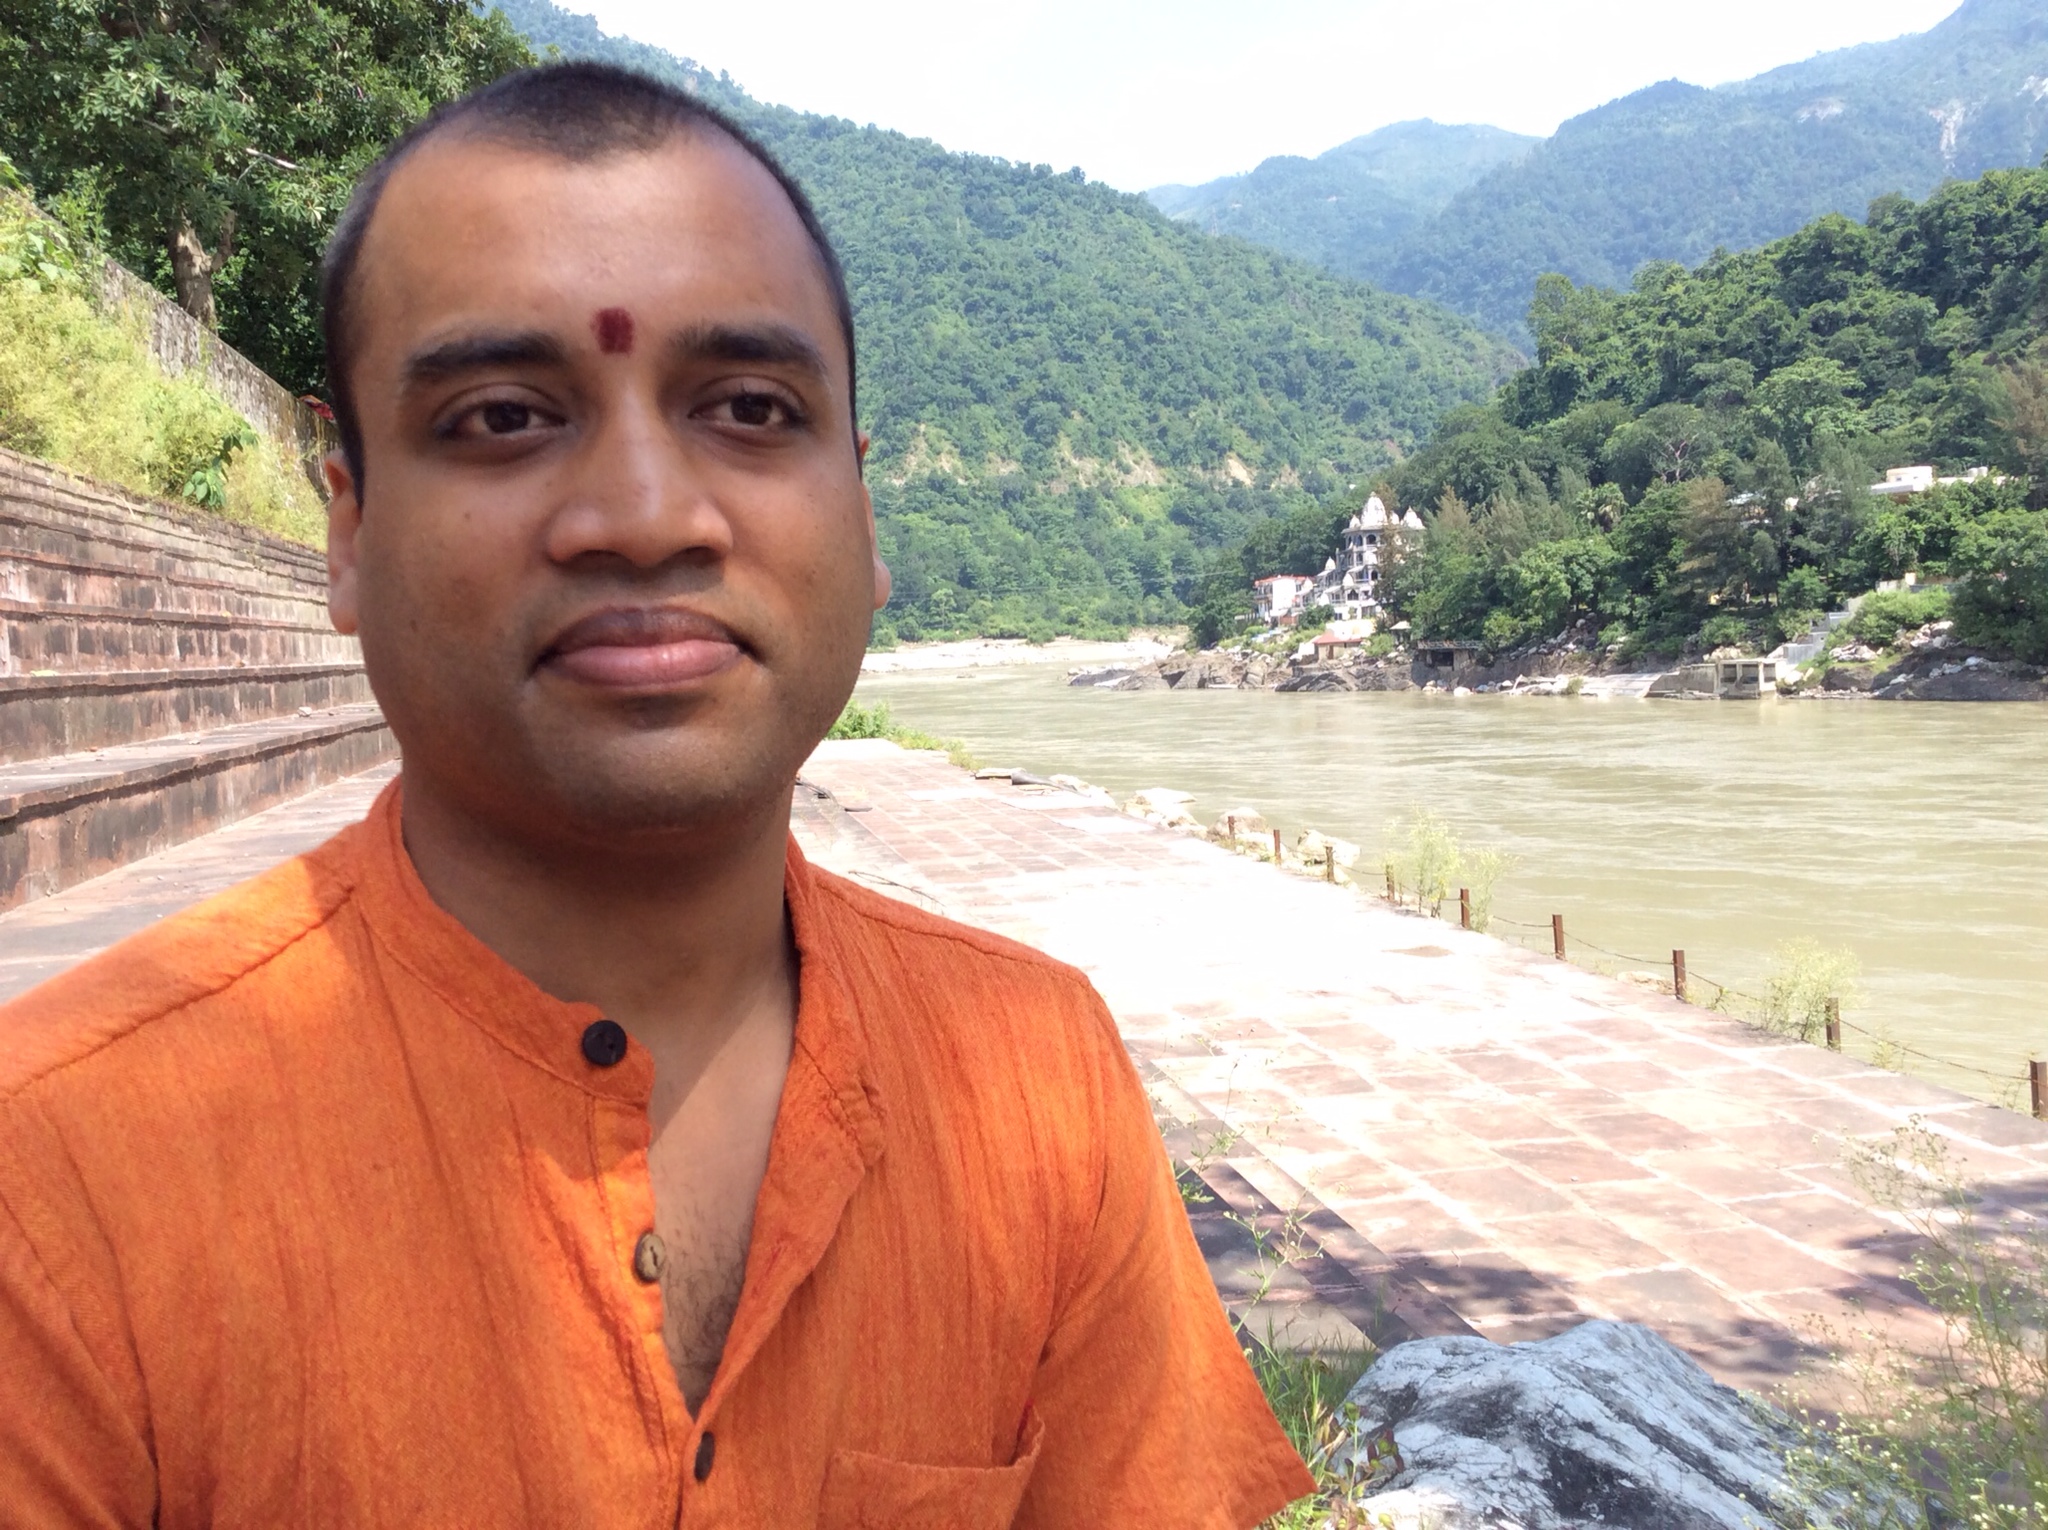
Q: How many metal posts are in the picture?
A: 9